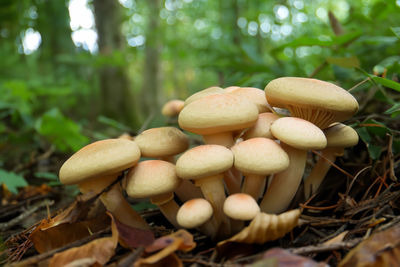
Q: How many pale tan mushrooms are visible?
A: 15